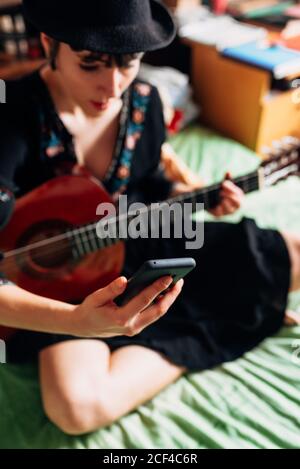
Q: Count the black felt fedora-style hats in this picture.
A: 1